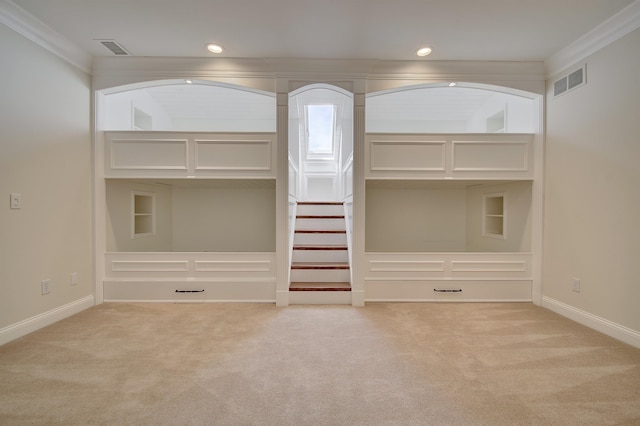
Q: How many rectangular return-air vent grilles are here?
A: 2